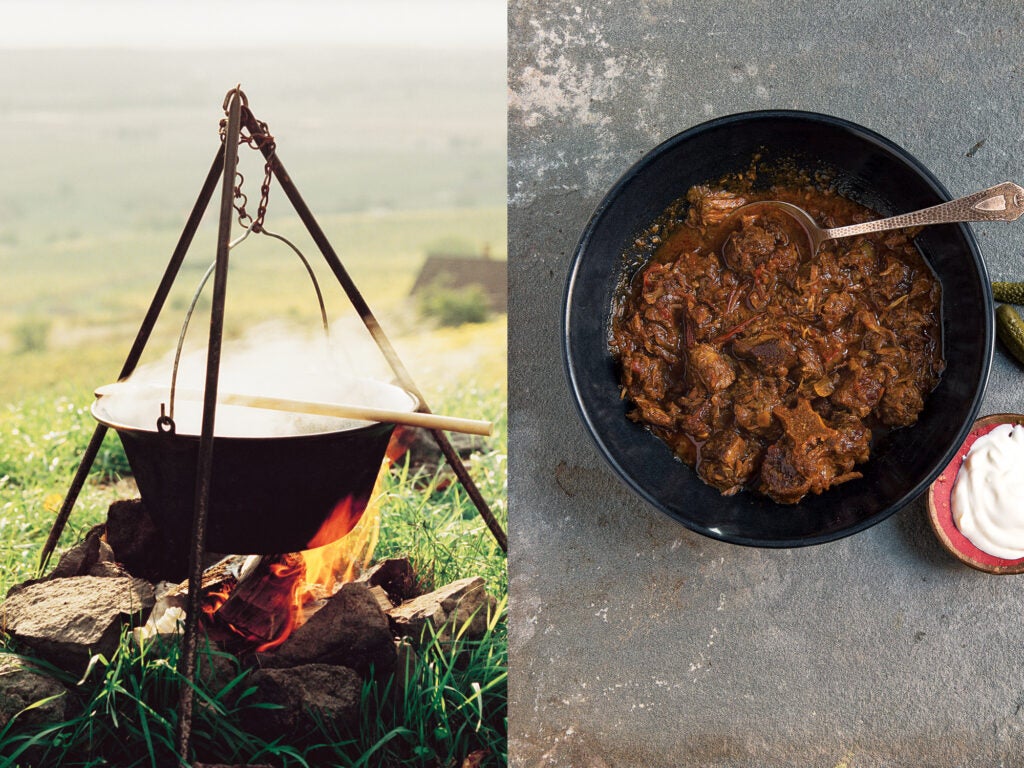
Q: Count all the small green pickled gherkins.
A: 2